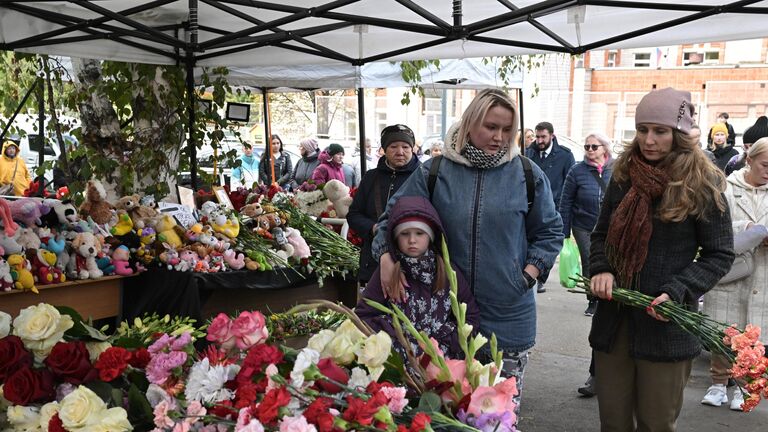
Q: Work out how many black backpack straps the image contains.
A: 2